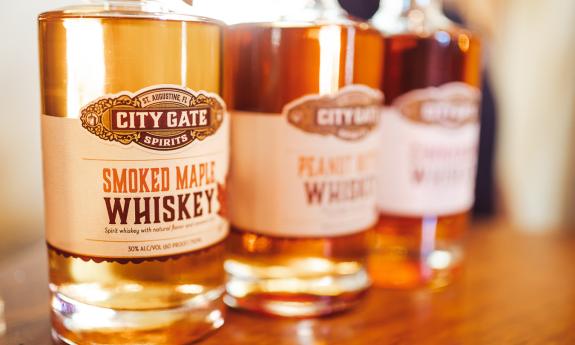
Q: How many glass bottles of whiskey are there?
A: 3